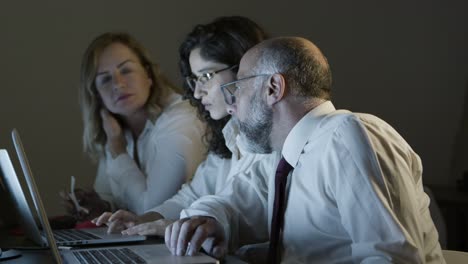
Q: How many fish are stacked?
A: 0